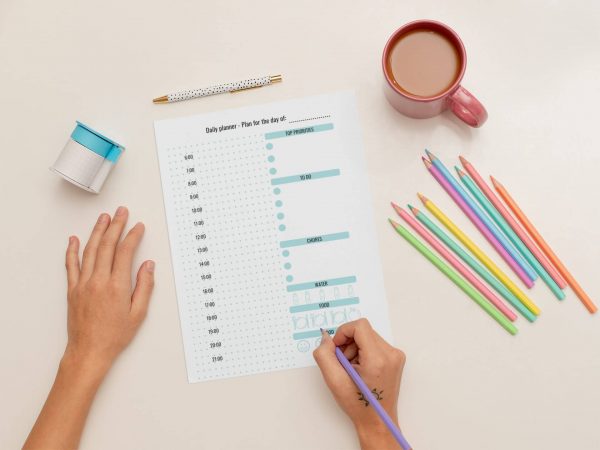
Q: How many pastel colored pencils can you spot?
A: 10